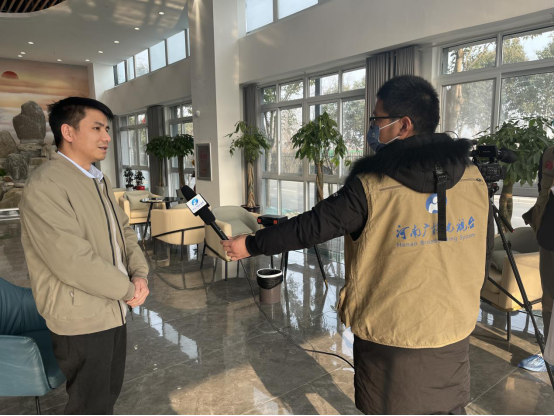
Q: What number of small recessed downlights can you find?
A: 9